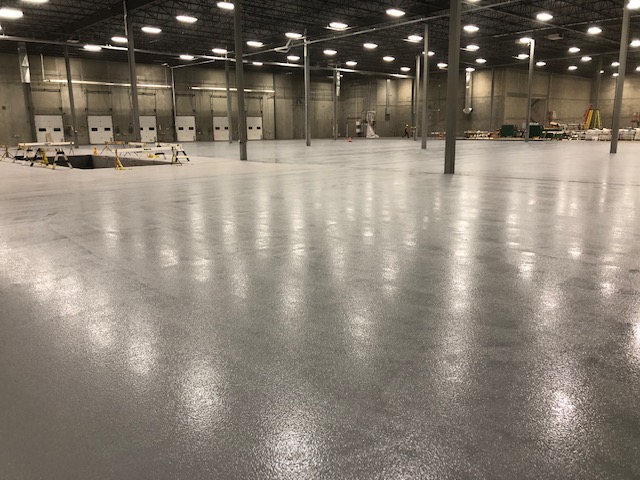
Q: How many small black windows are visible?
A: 12